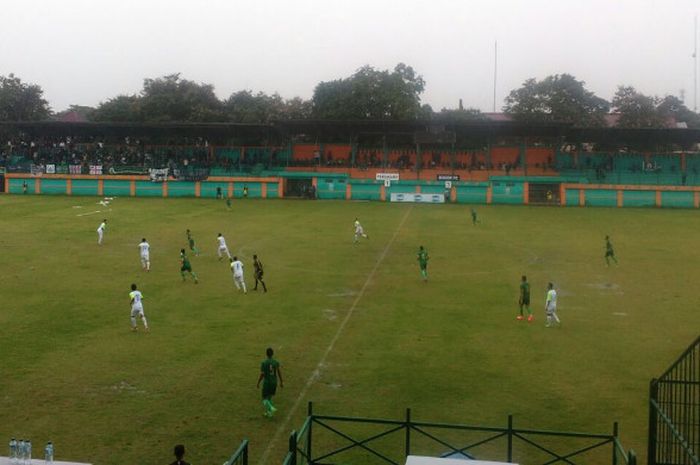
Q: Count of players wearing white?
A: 7